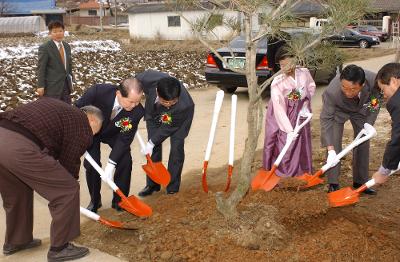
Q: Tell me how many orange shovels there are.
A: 8